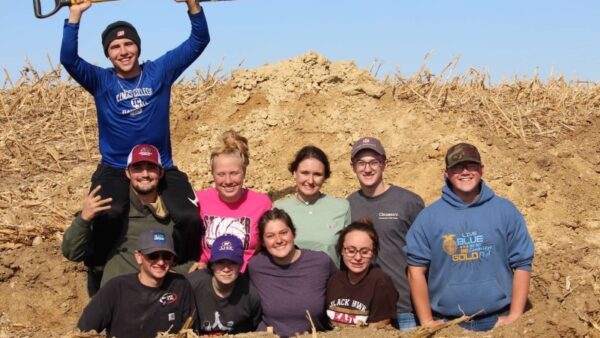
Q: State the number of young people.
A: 10